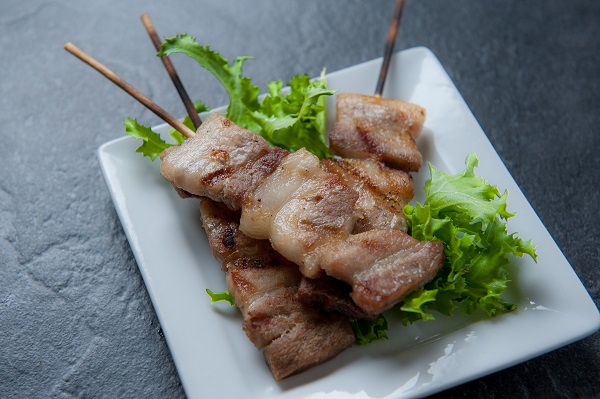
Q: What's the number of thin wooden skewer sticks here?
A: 3